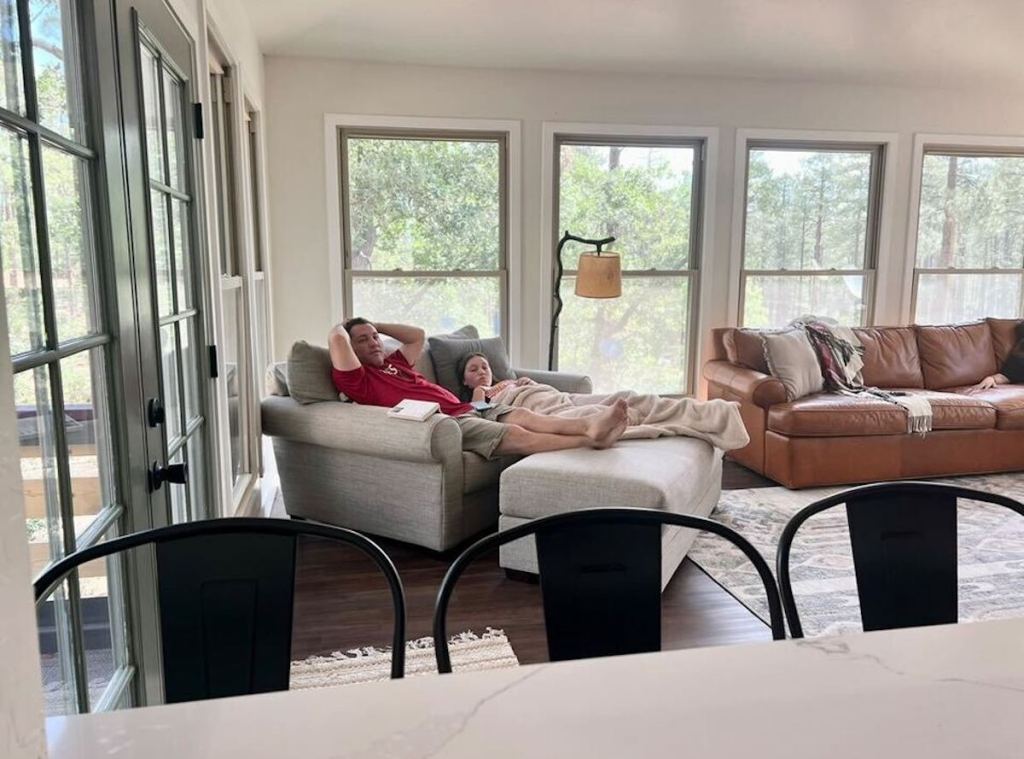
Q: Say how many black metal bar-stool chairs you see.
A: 3